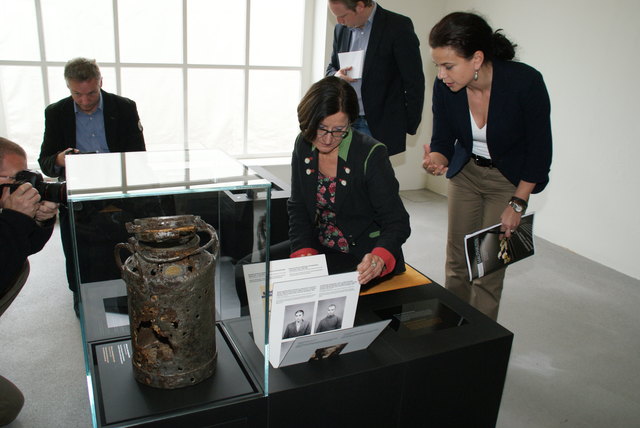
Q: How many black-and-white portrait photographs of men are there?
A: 2